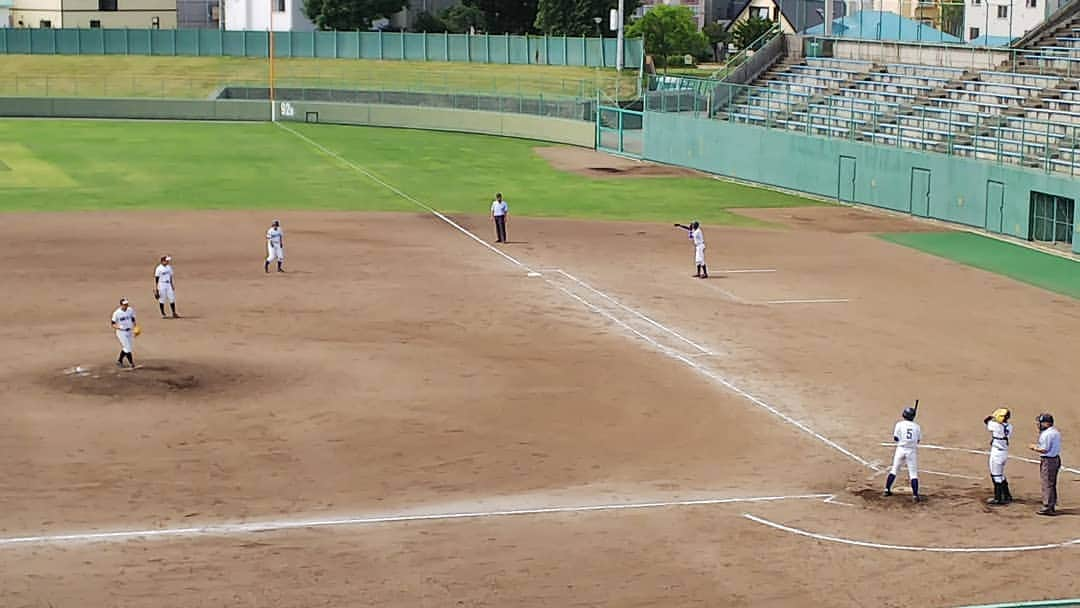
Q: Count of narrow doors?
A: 3